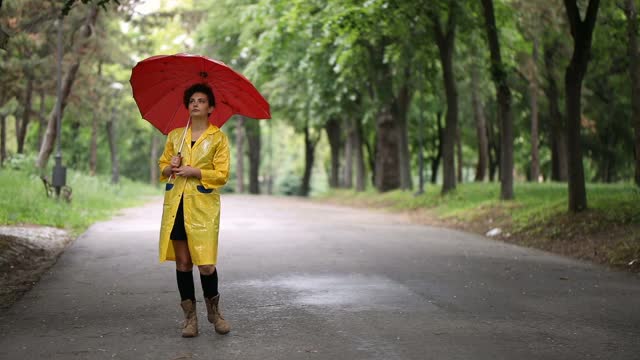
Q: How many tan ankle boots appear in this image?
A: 2